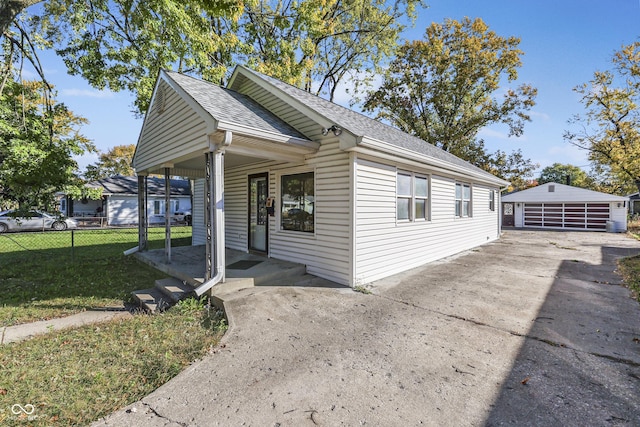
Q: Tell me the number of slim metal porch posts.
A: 3